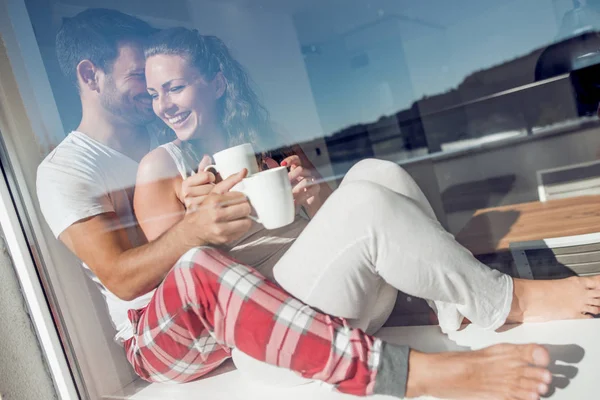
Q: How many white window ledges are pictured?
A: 1